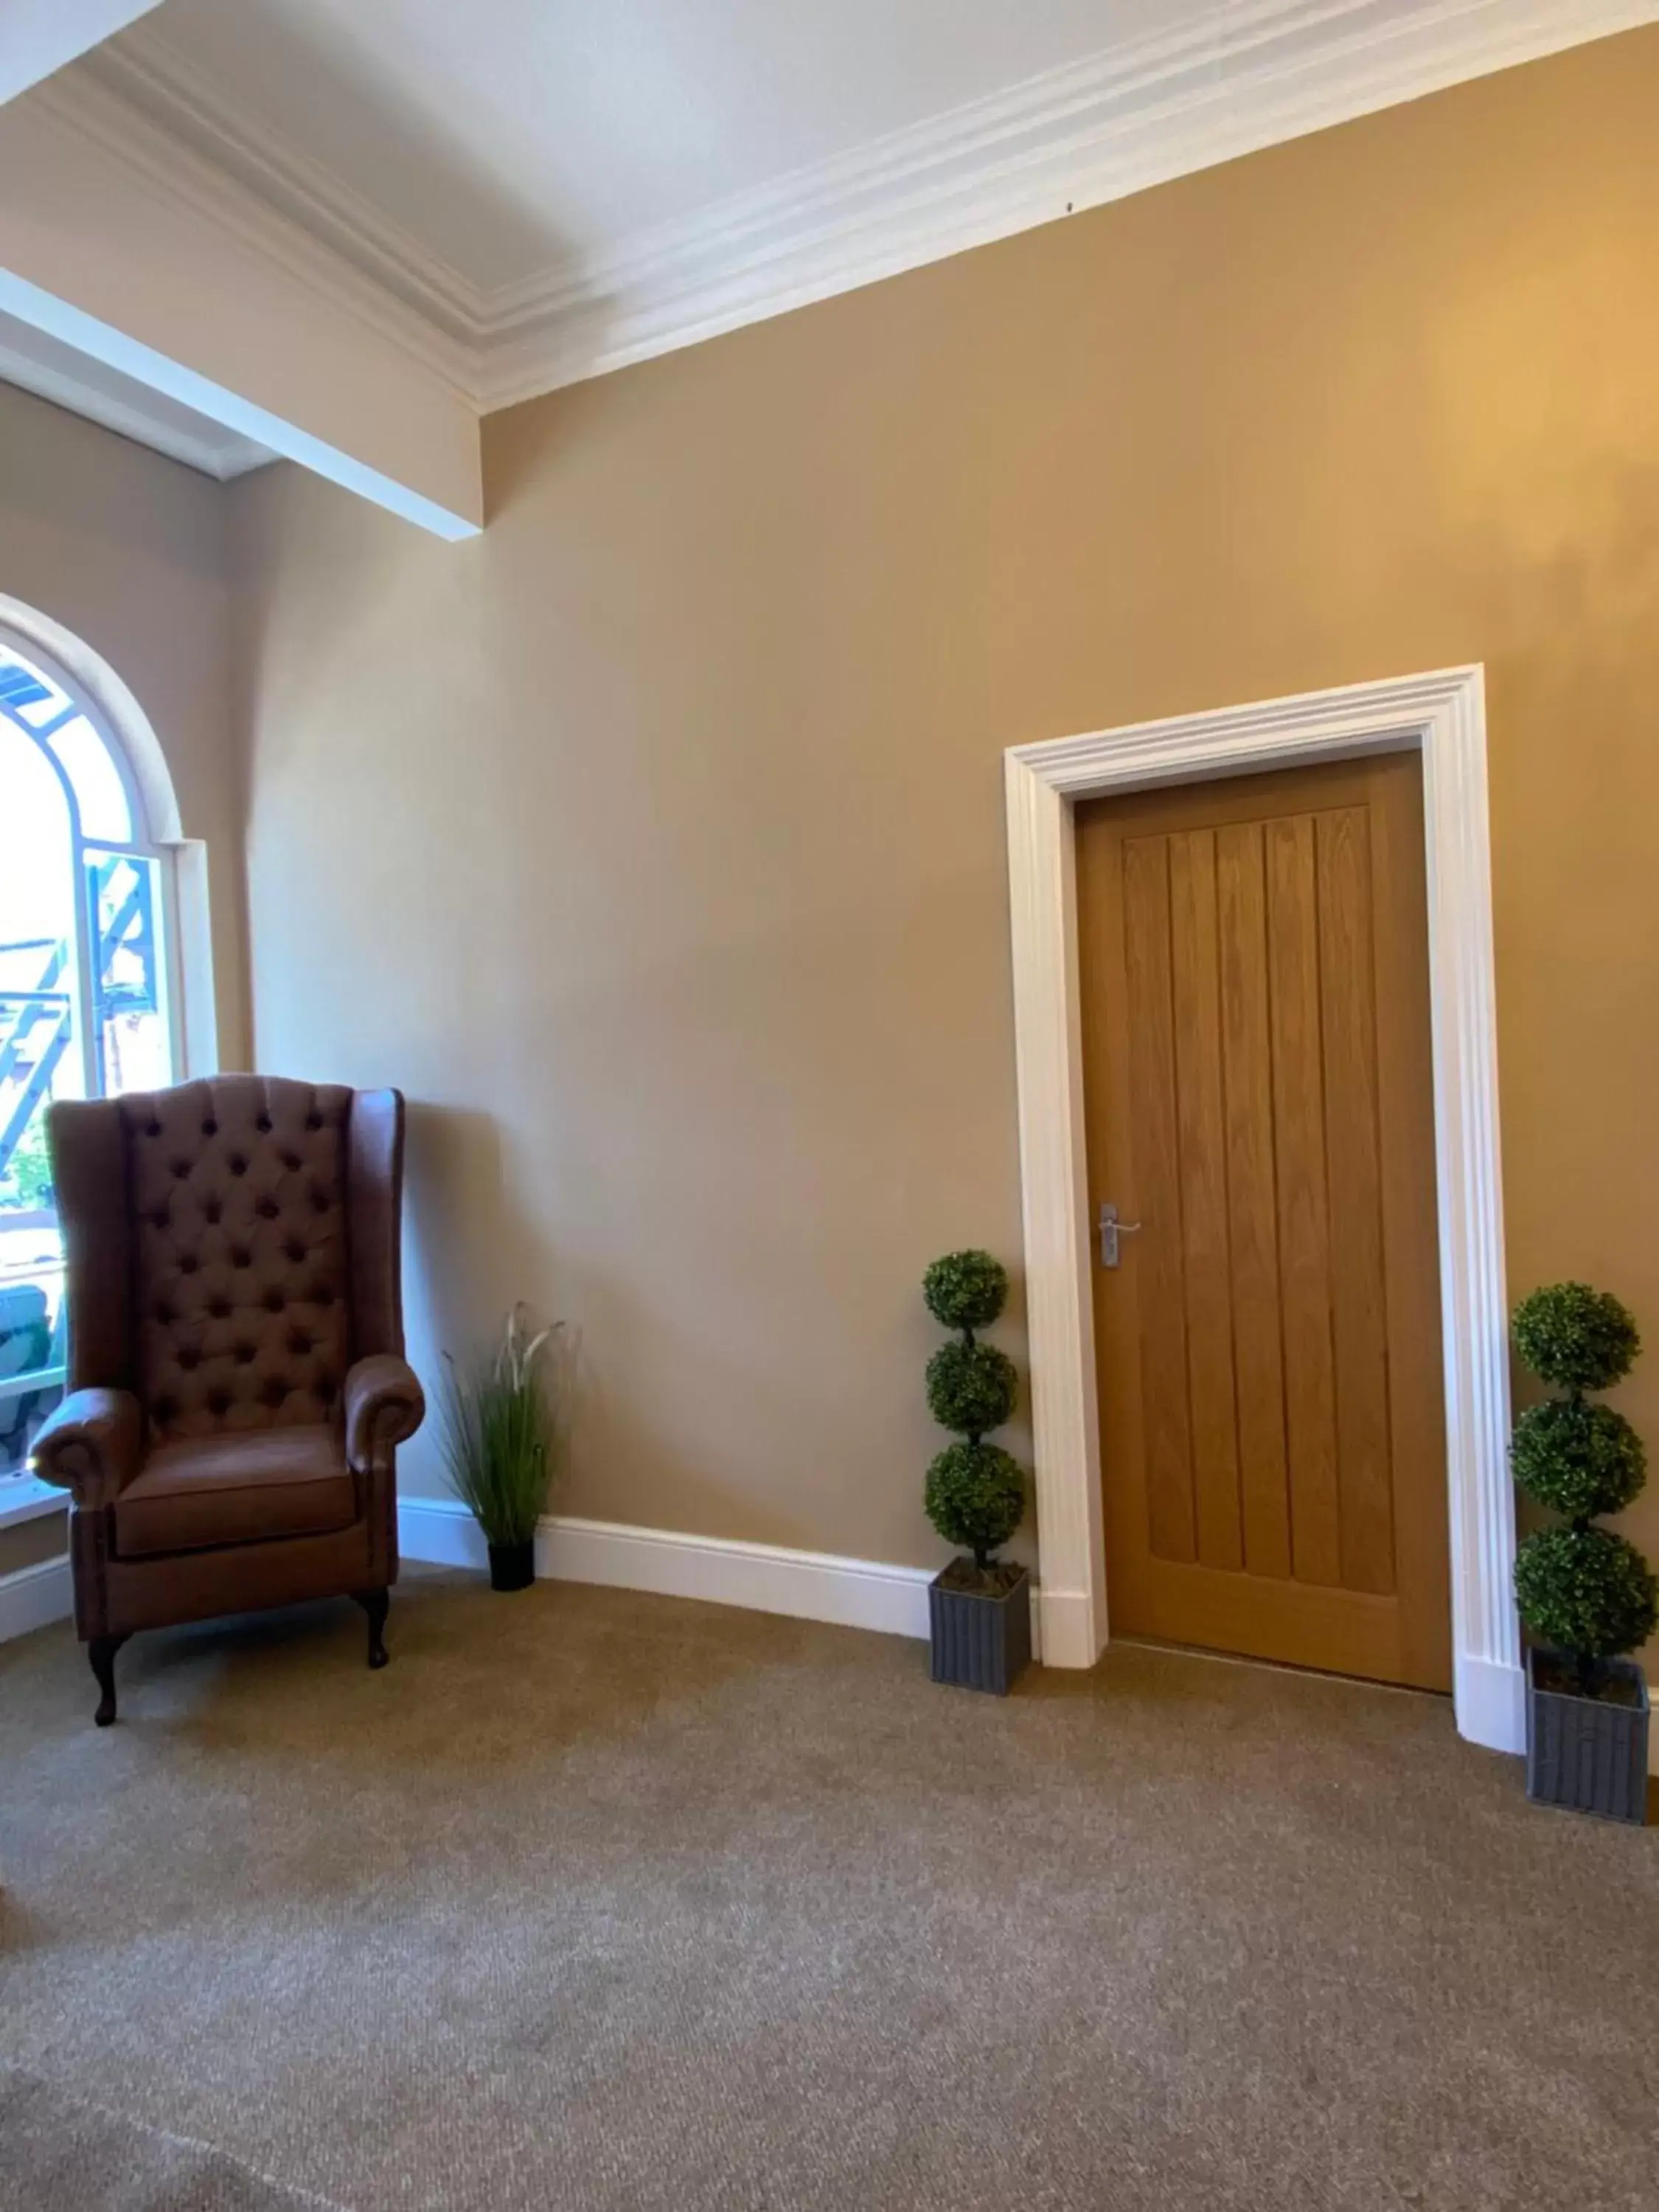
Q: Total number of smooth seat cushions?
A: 1